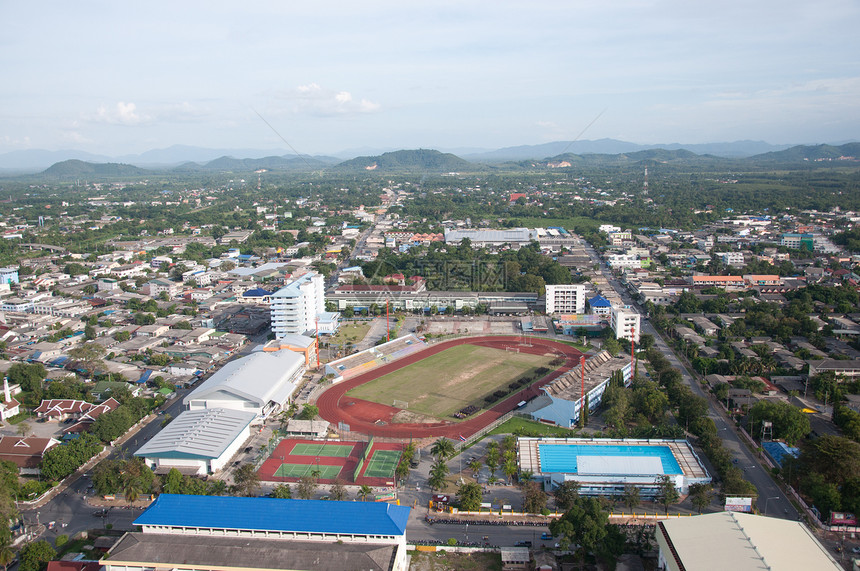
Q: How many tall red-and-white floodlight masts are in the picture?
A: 4